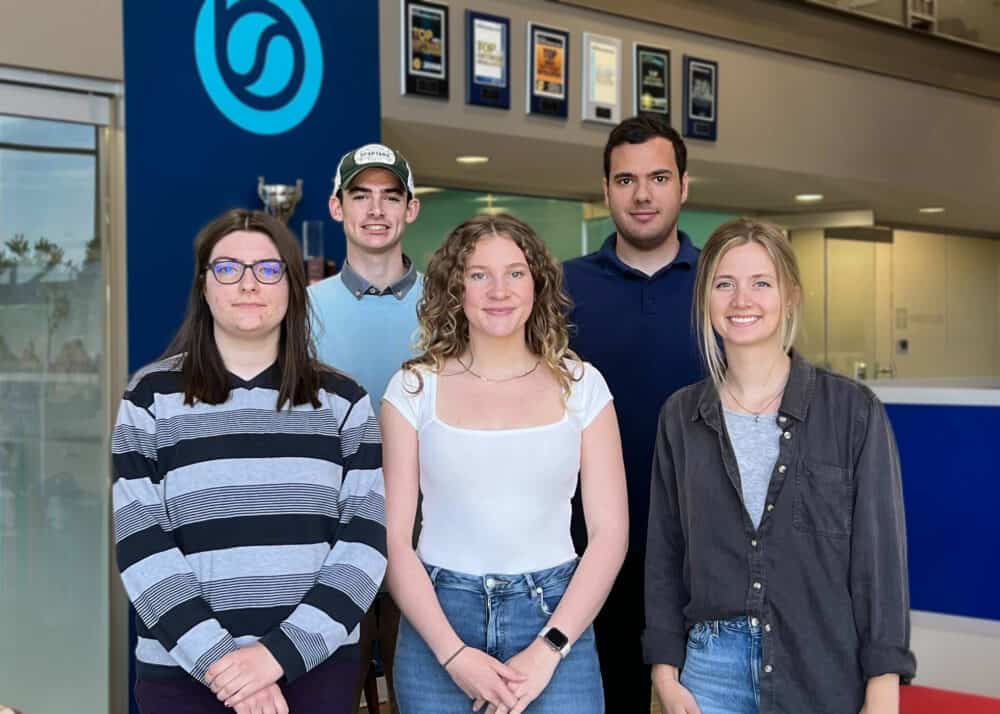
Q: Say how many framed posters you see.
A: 6